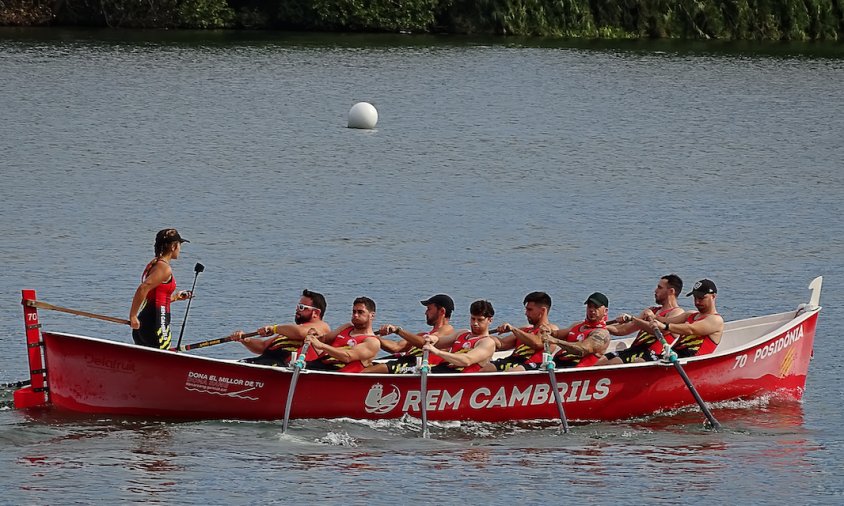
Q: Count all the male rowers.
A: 8